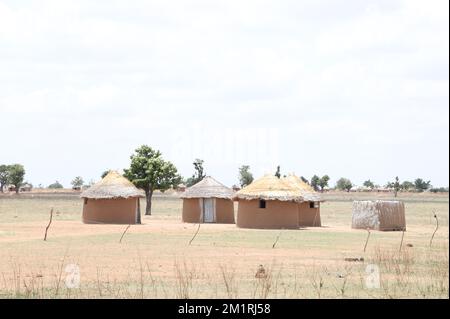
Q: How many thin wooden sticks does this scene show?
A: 7